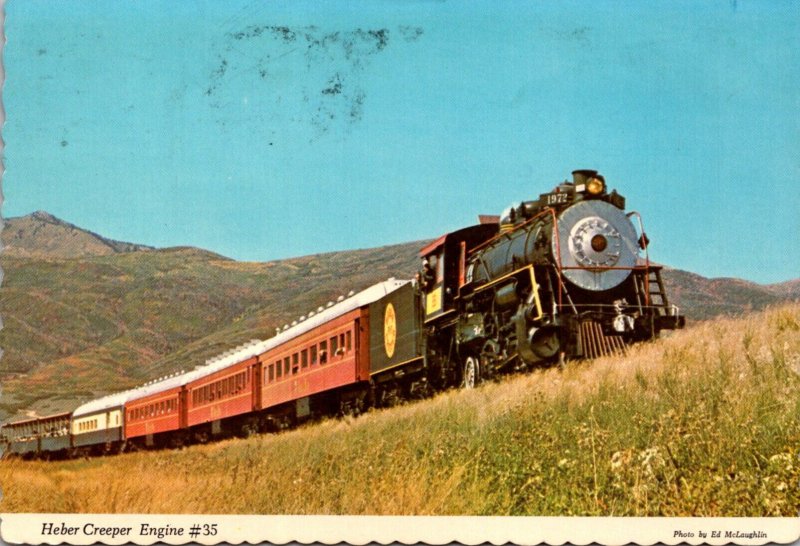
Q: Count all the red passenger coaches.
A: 3